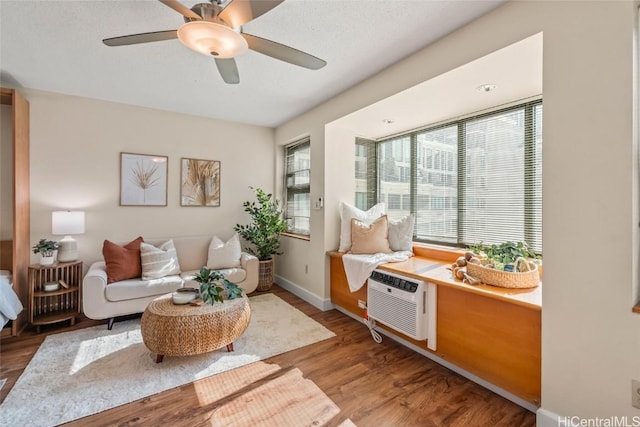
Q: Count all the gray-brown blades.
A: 5